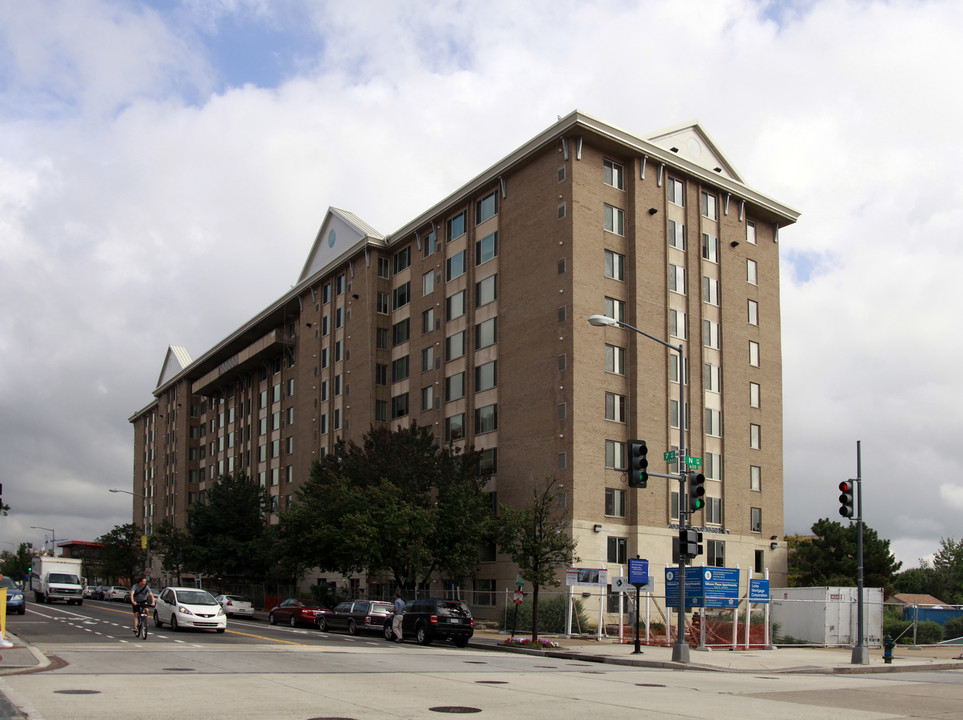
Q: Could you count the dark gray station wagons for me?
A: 1